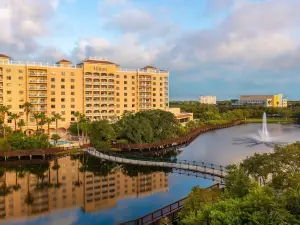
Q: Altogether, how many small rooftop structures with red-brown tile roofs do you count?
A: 3